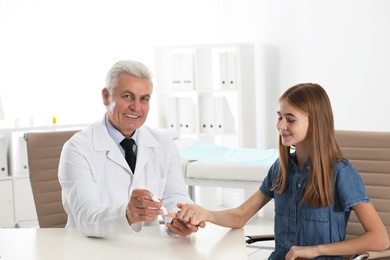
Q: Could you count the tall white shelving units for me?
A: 1